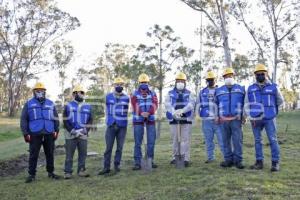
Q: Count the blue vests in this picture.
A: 8